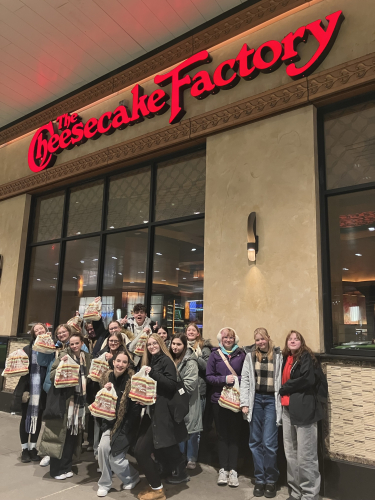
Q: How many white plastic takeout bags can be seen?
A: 10